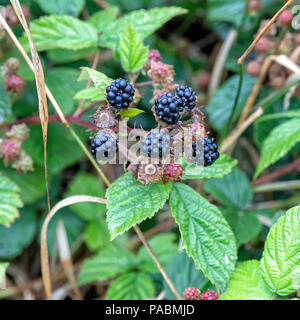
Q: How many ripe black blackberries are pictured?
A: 6